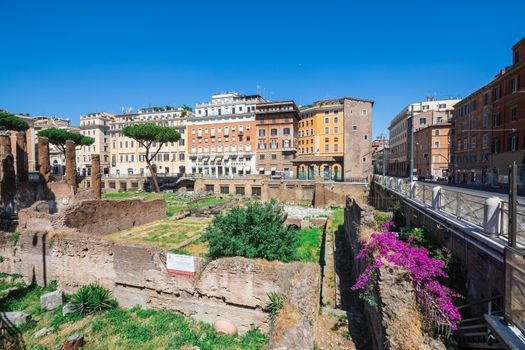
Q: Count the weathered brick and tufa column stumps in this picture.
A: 5